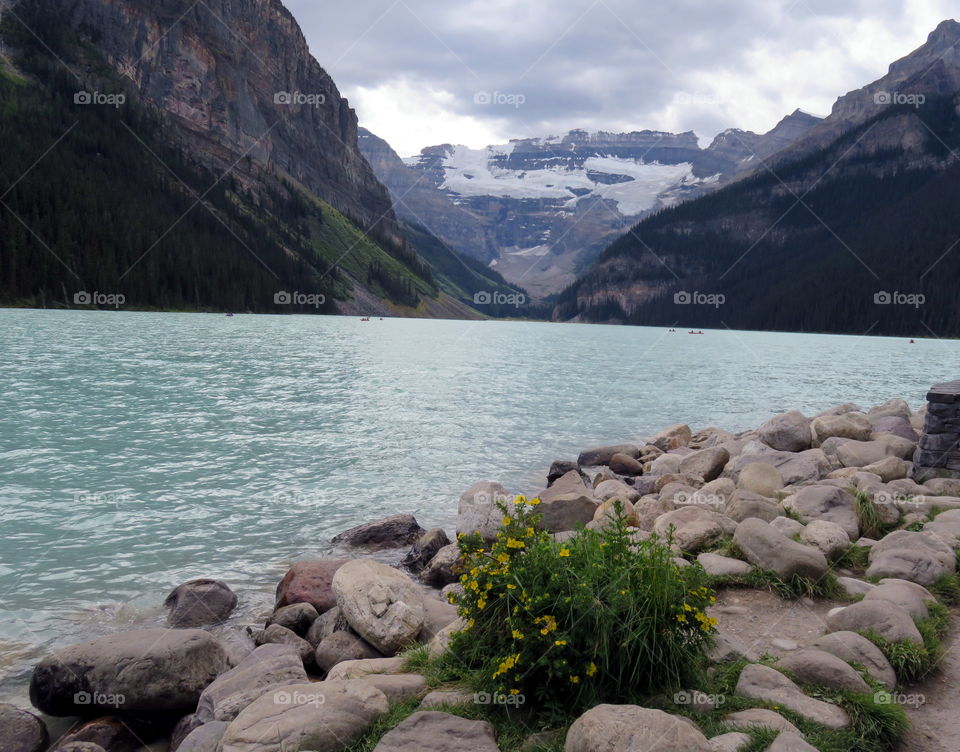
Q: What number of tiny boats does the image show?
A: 6